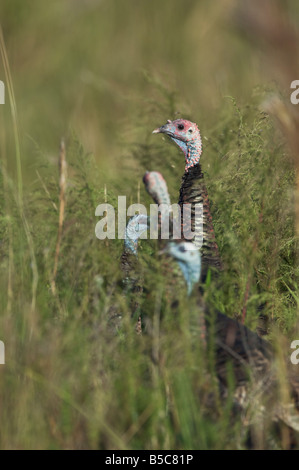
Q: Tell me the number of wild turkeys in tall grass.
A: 4